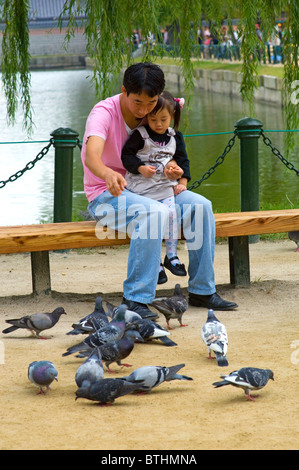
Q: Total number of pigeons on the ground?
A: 13